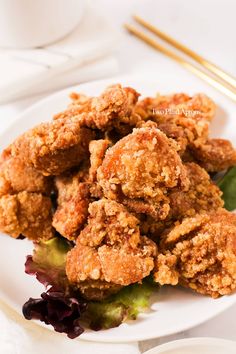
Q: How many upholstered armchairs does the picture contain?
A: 0